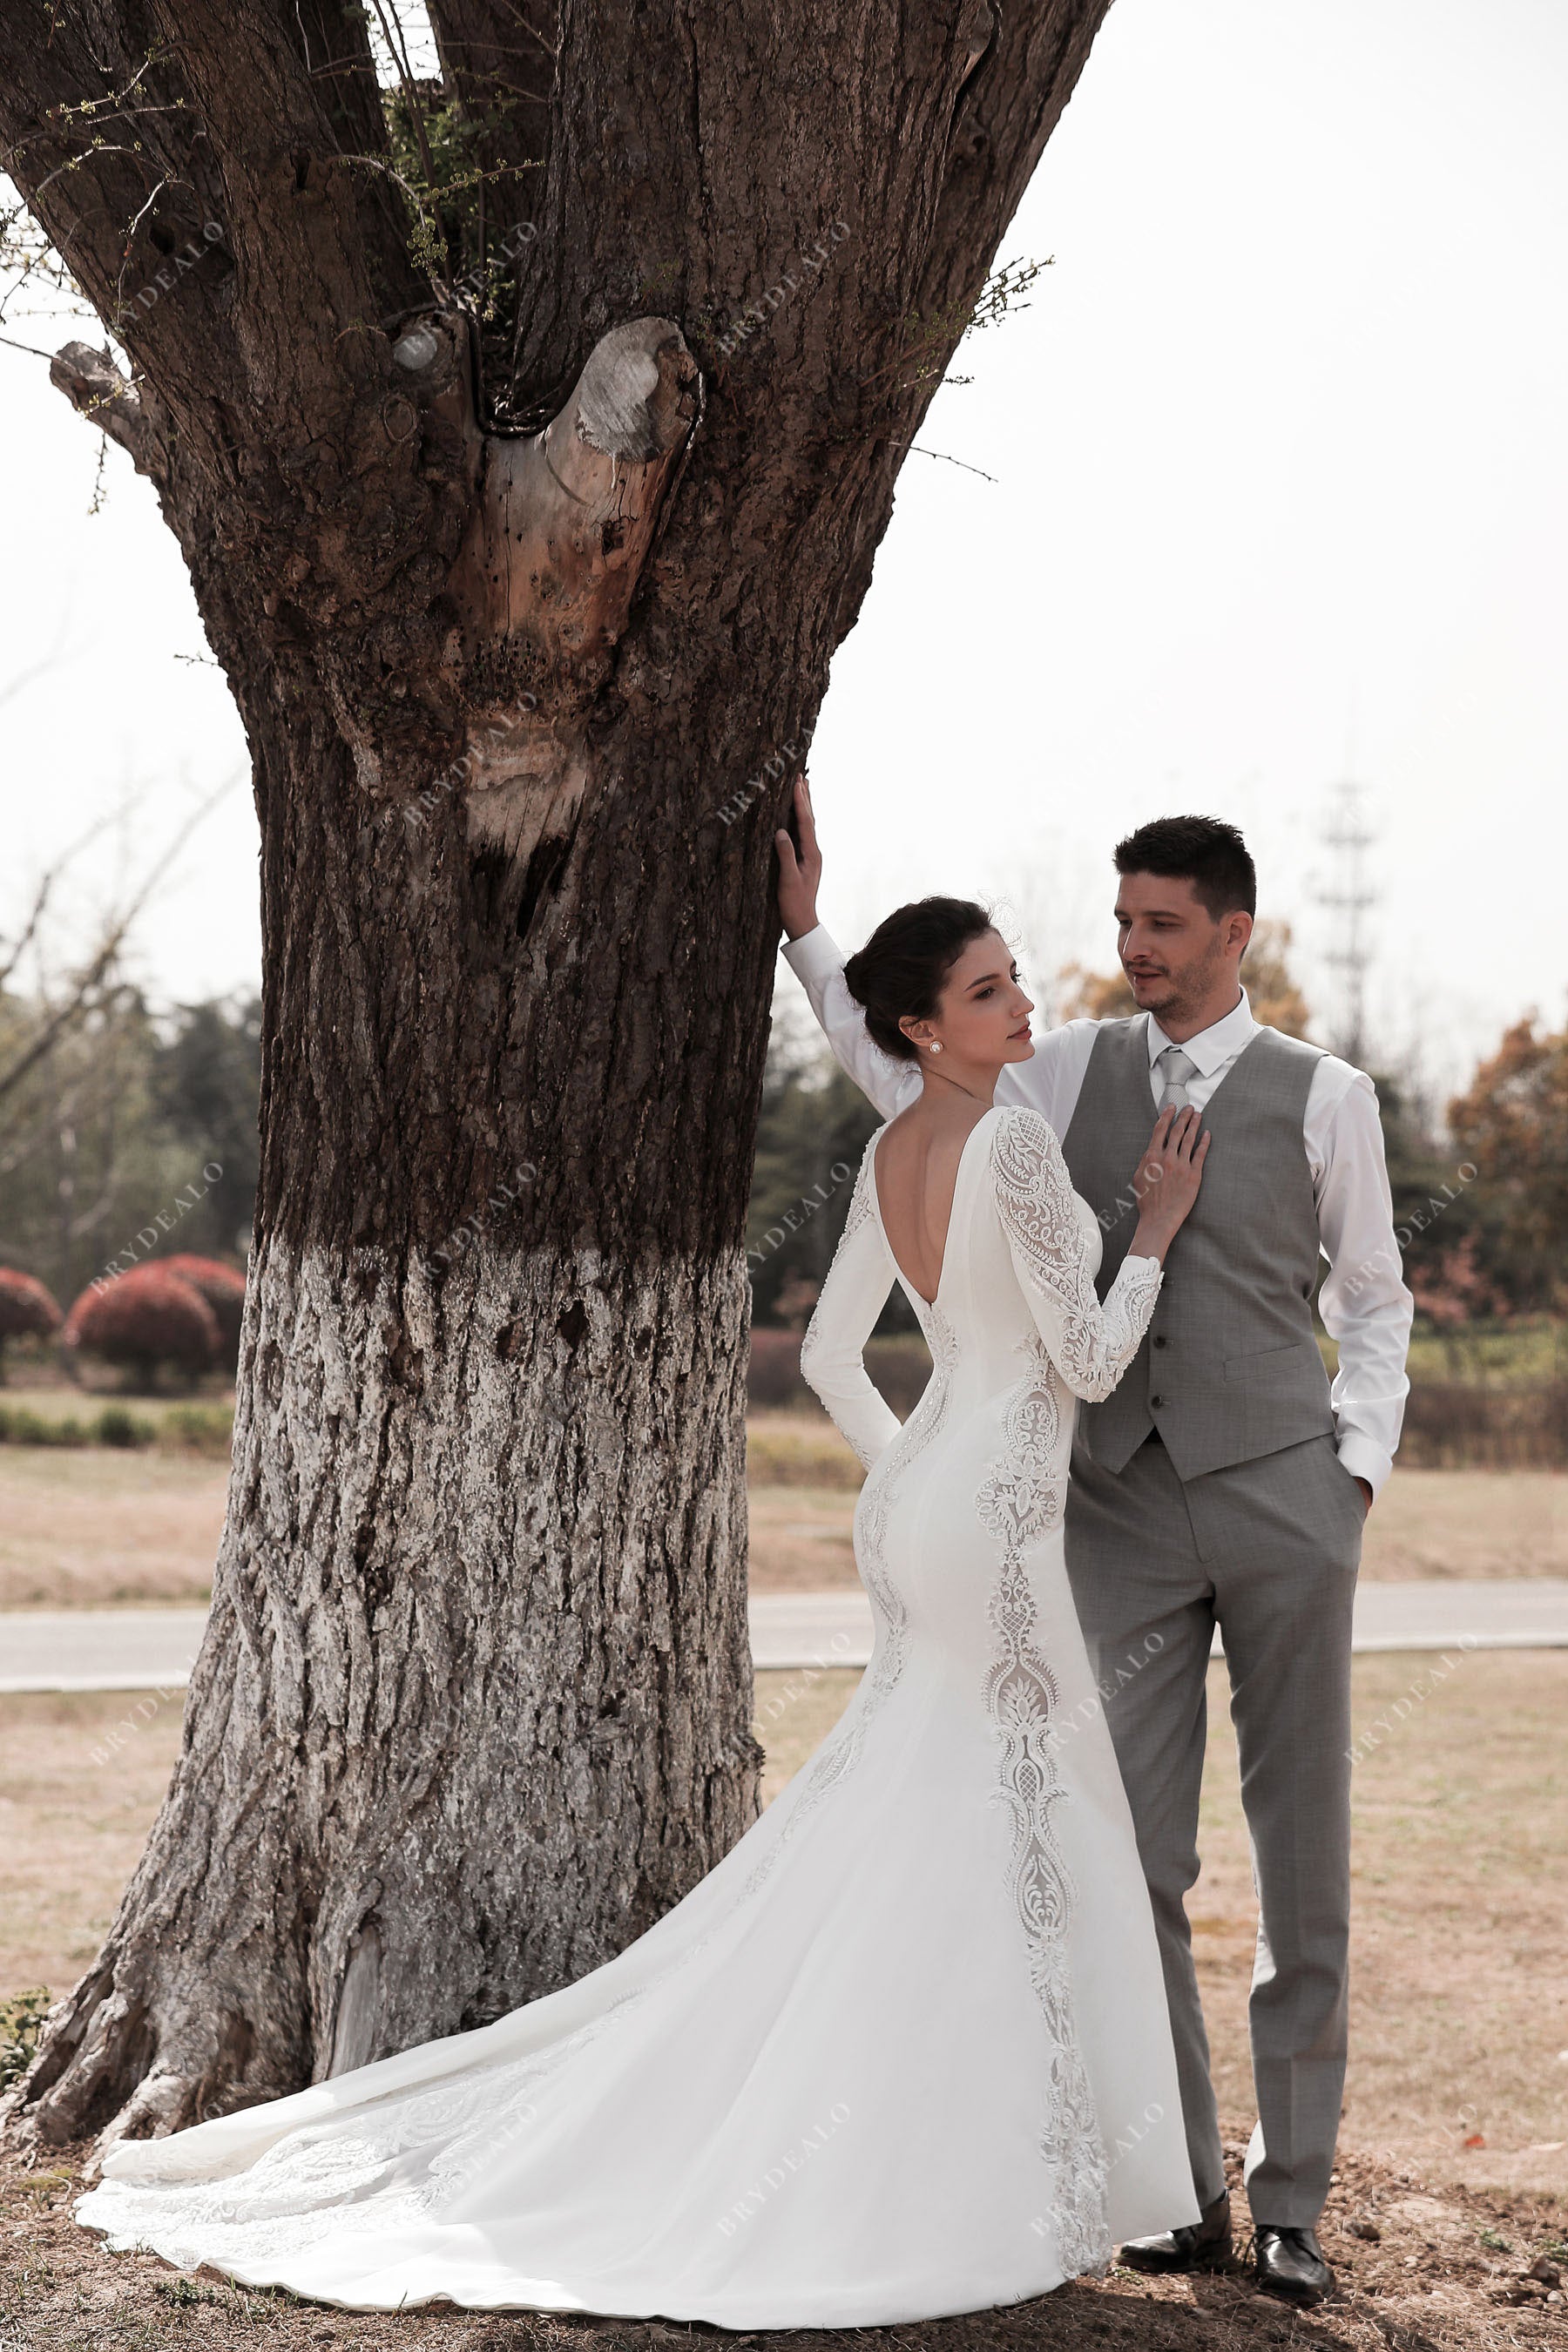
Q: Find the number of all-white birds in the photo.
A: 0